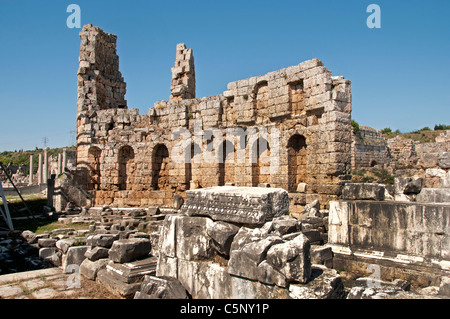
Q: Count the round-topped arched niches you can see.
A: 8